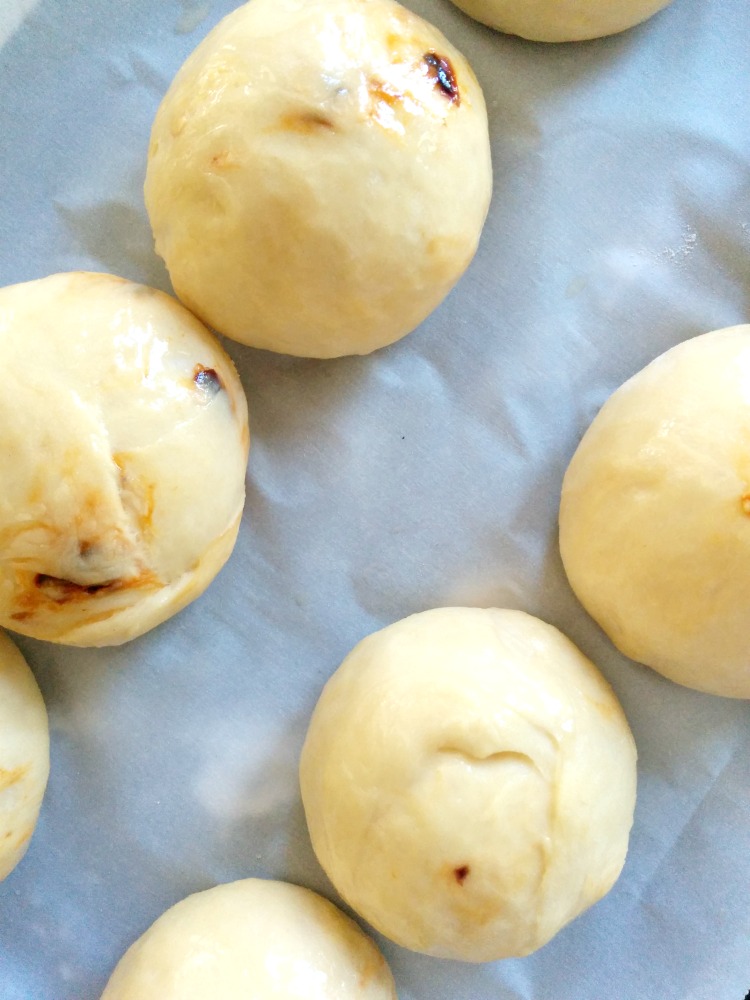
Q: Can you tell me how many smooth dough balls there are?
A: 7